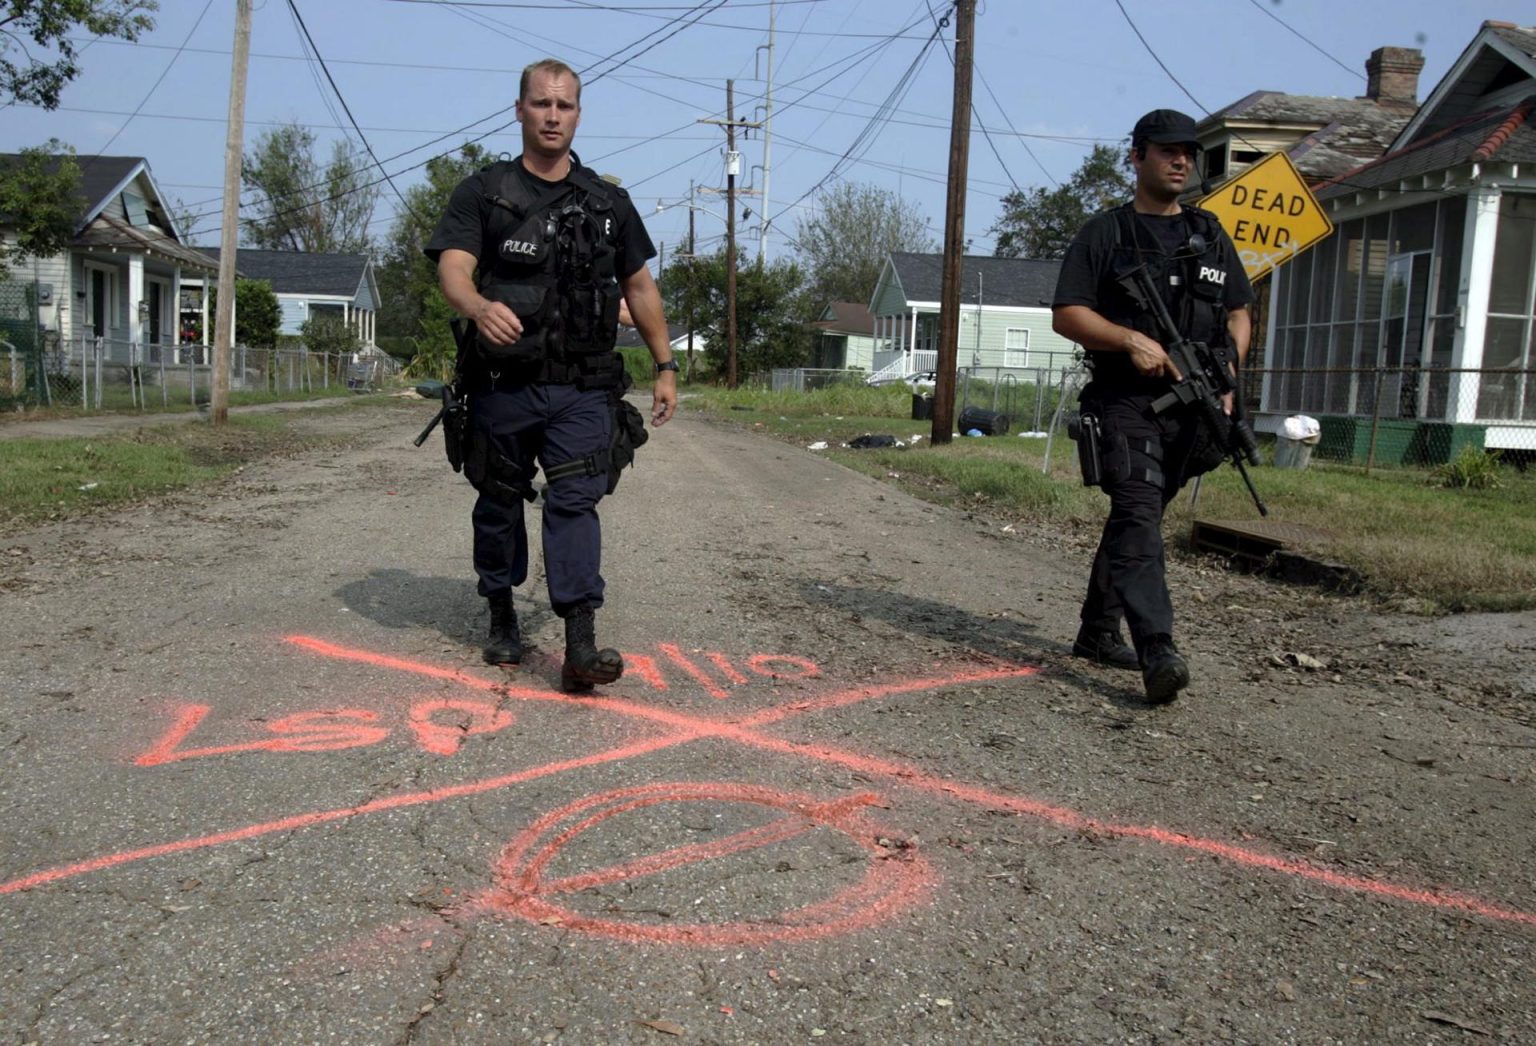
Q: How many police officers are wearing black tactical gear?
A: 2